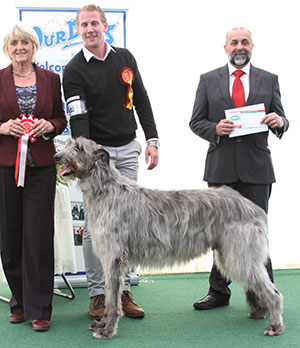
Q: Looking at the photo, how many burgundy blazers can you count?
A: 1